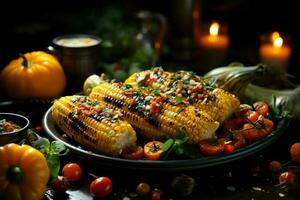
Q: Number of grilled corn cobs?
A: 3